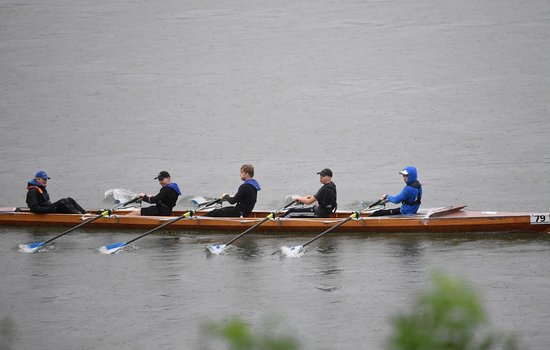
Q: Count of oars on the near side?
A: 4